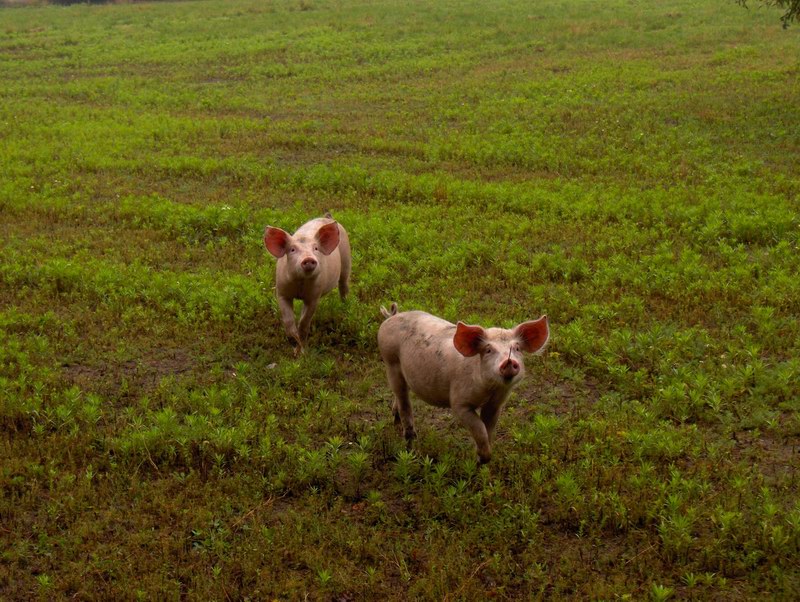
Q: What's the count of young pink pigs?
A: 2